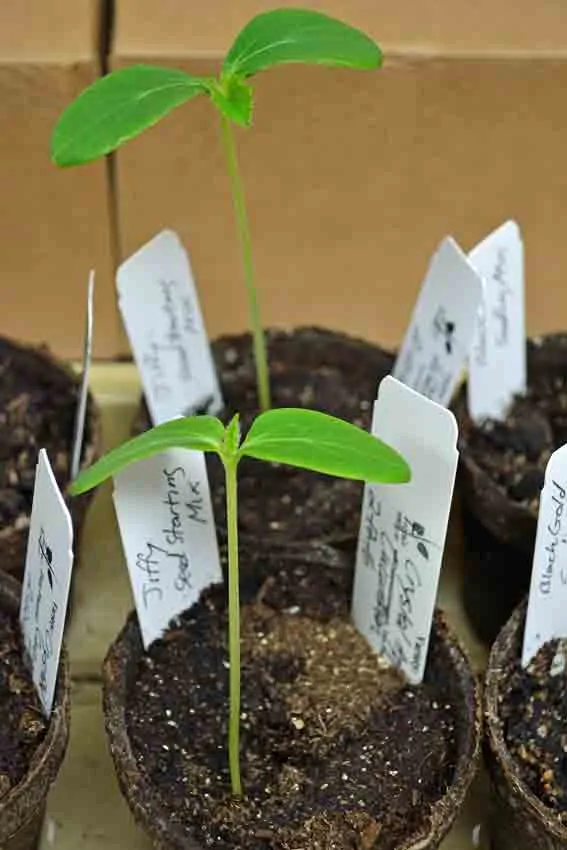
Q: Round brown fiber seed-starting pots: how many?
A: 6